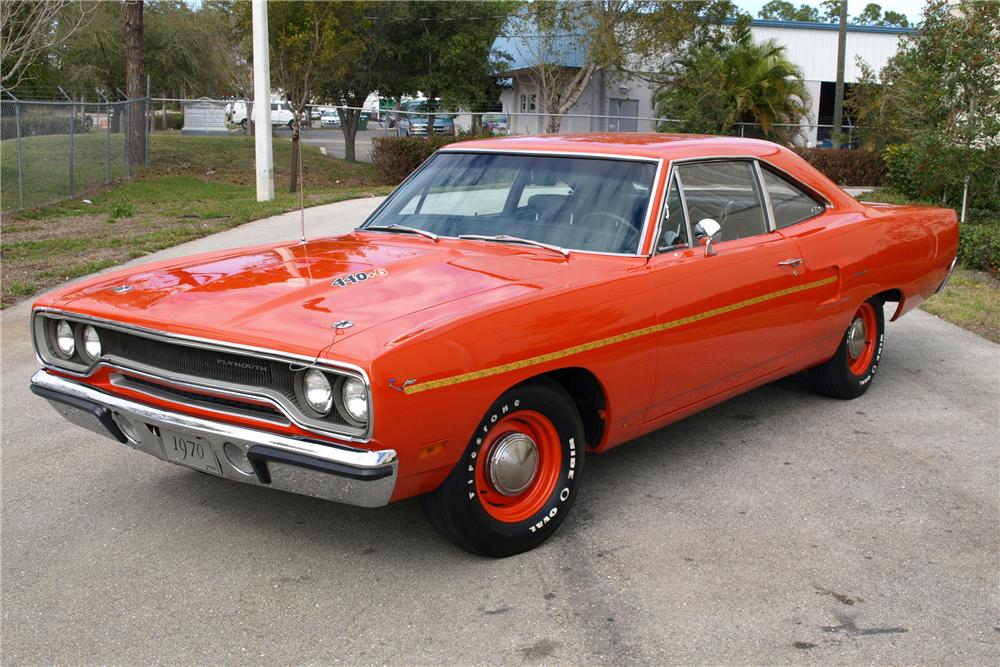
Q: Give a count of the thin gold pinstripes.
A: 1